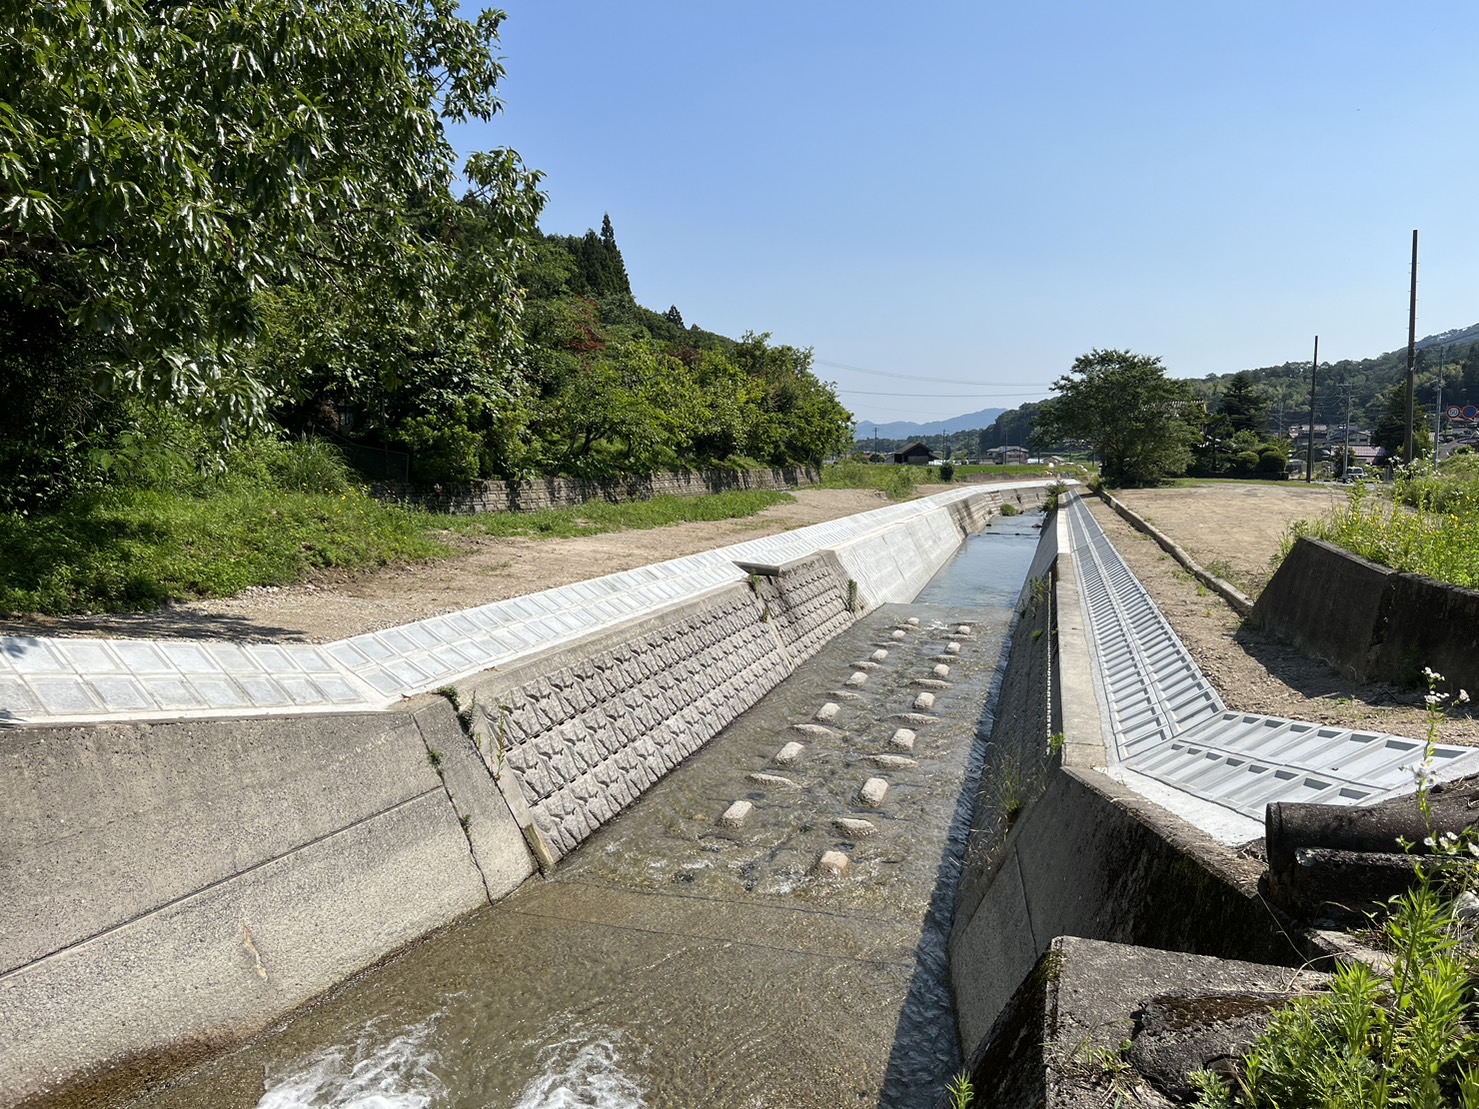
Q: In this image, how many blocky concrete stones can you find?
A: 14